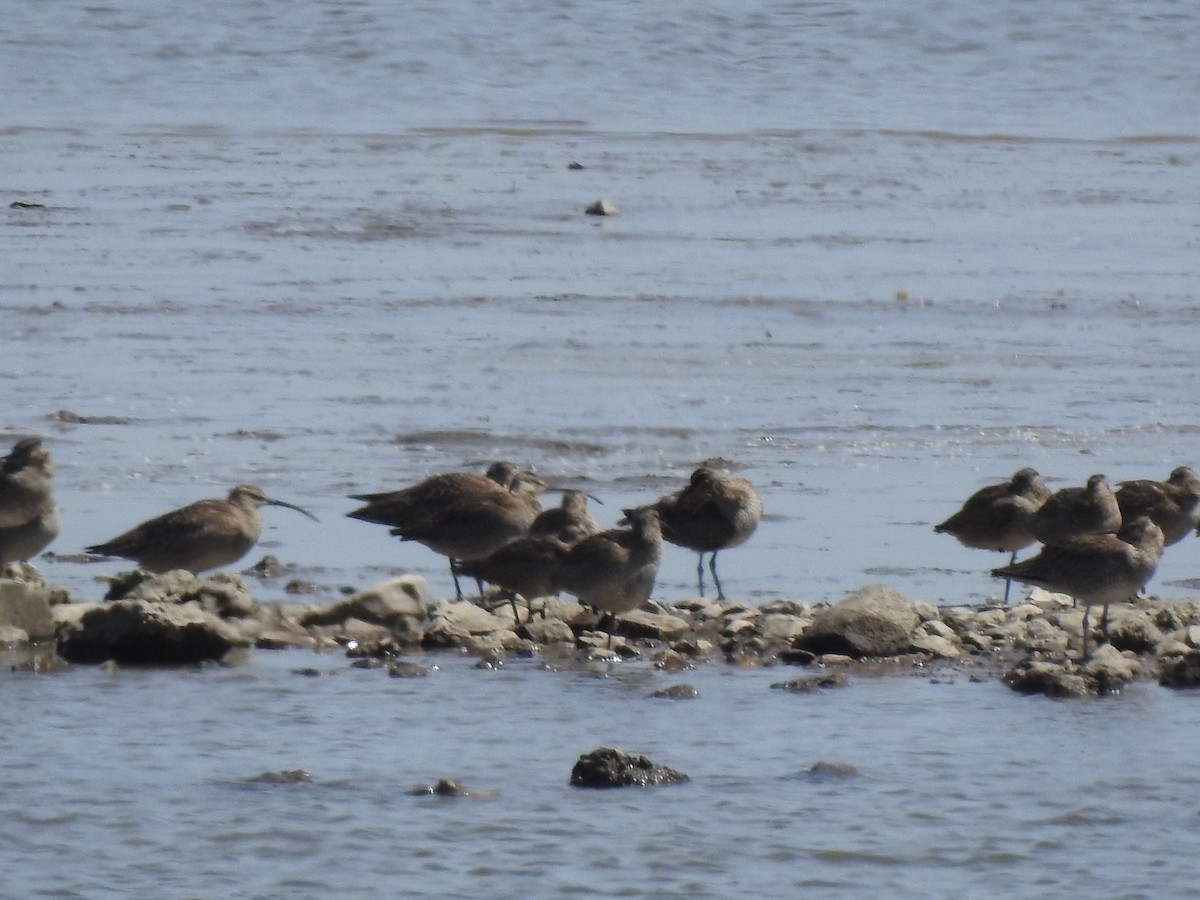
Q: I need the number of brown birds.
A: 13